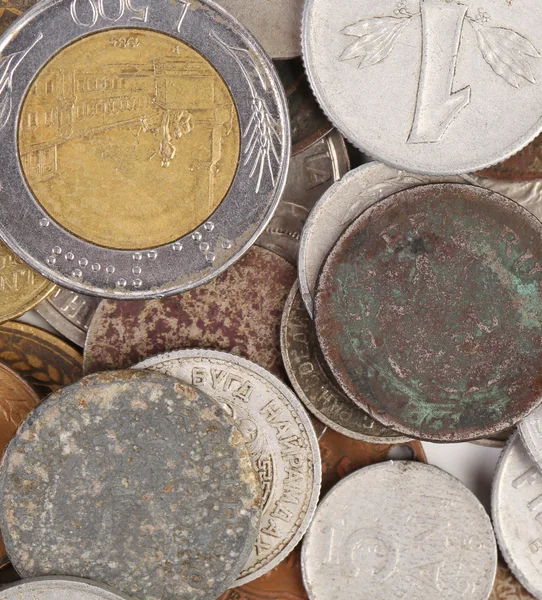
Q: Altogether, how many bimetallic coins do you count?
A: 1